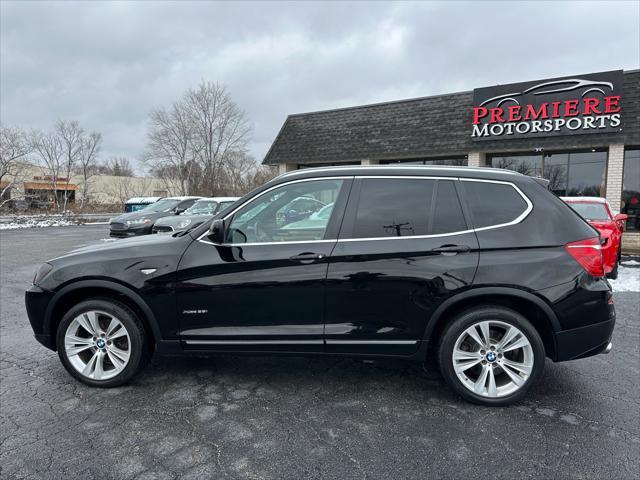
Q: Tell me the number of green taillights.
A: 0